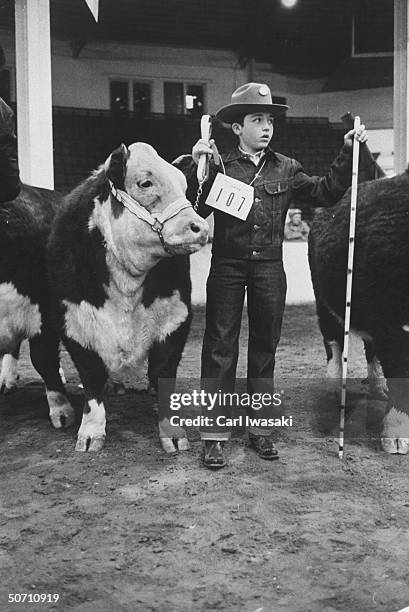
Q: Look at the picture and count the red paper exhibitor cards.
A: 0